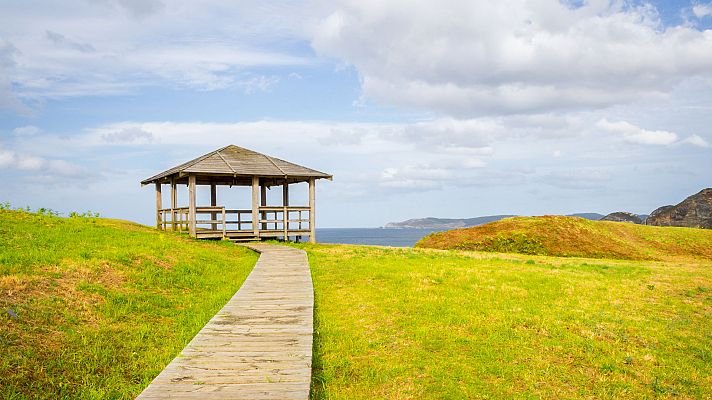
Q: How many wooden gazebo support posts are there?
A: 8